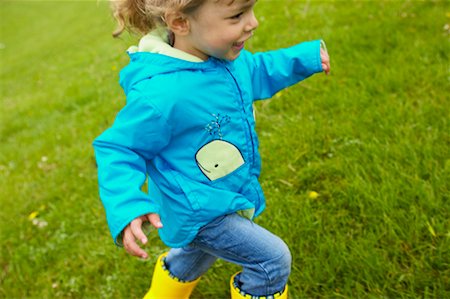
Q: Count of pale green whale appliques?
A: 1